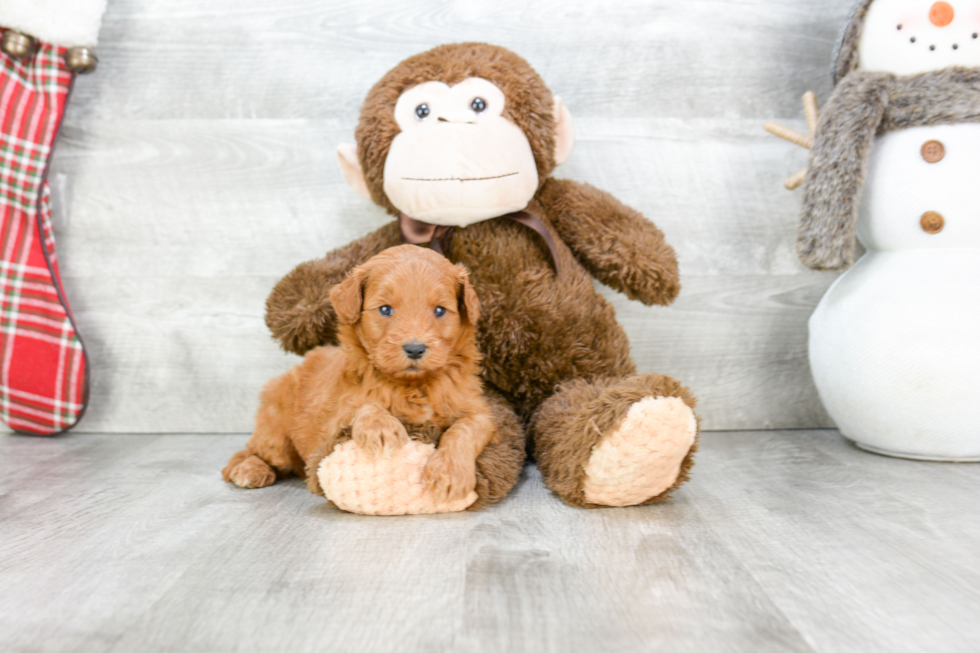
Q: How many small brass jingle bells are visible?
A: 2